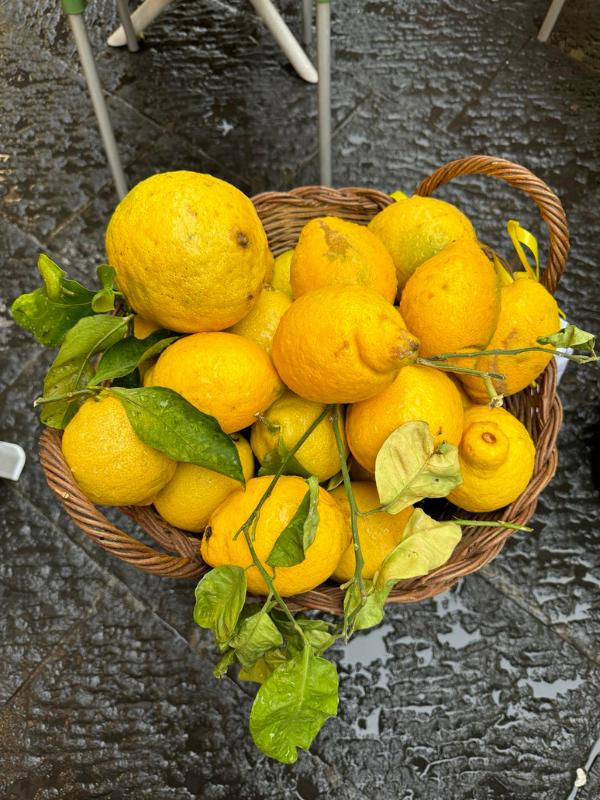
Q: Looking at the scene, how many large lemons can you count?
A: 1